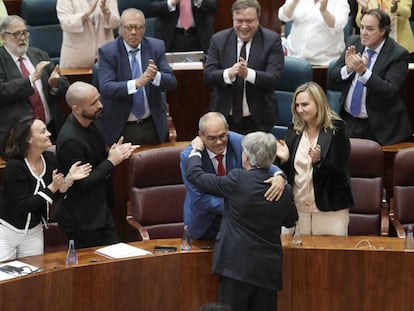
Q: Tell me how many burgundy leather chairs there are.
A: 4